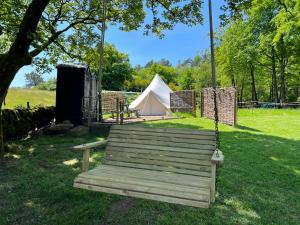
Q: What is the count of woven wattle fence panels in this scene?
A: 3